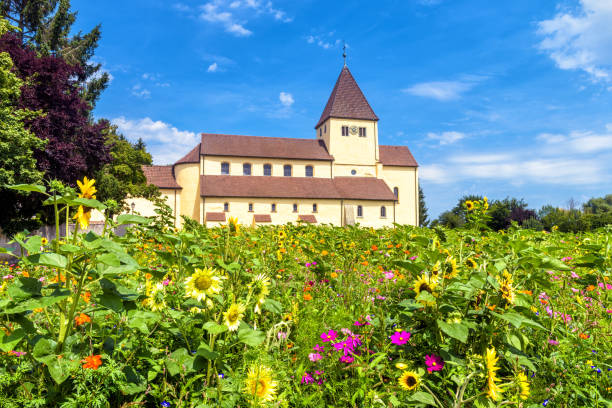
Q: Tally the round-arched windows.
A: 13